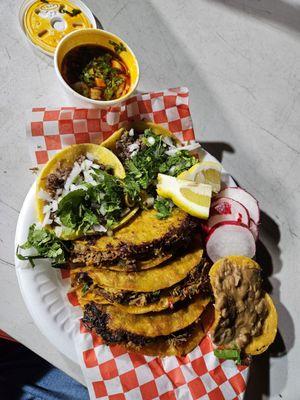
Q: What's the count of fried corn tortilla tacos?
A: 3